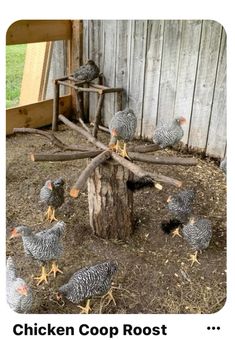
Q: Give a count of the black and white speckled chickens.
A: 9